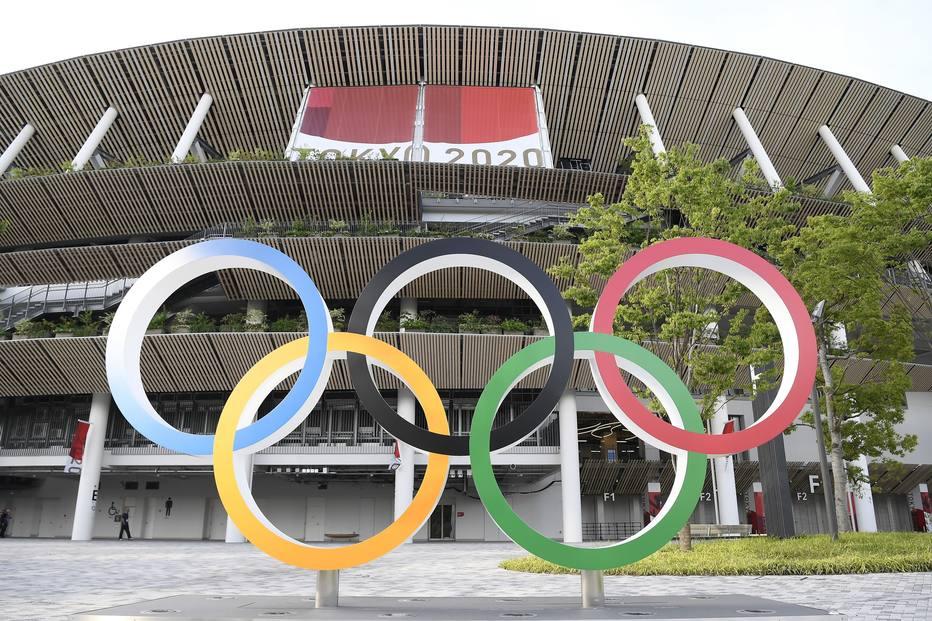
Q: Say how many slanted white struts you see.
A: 7